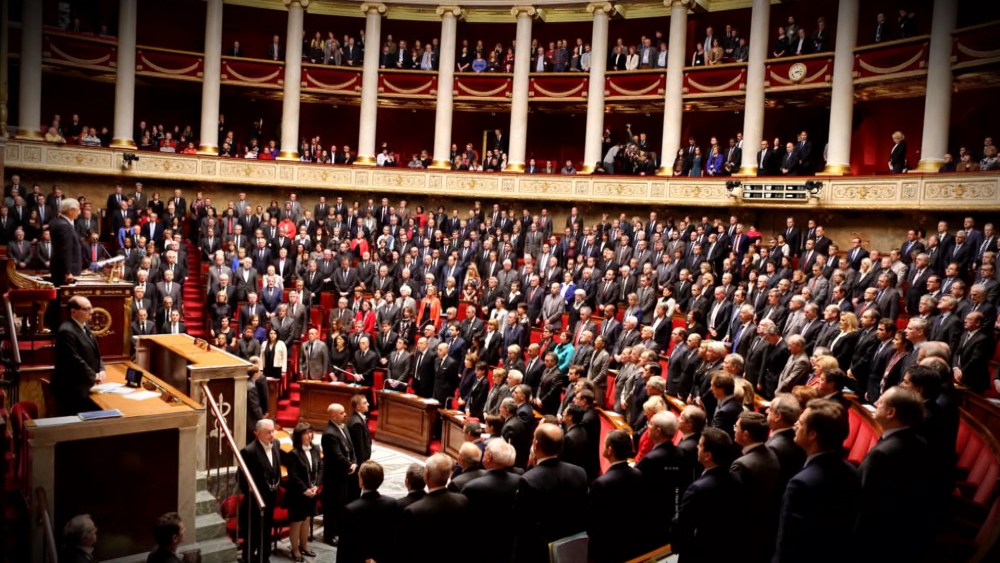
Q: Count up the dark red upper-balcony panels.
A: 12